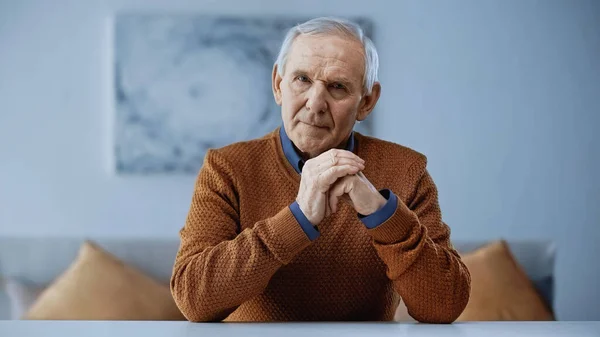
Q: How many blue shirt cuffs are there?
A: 2